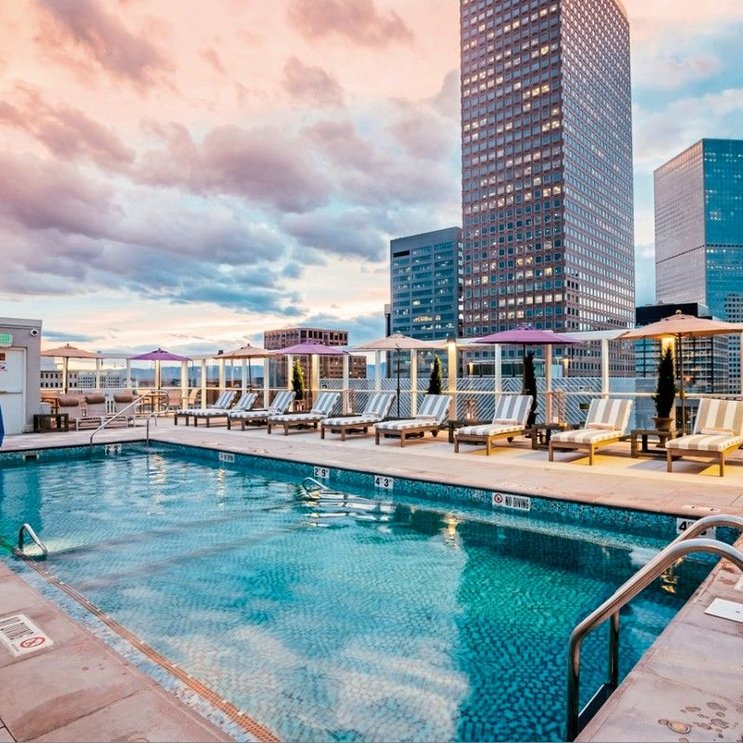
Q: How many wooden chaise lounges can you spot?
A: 9